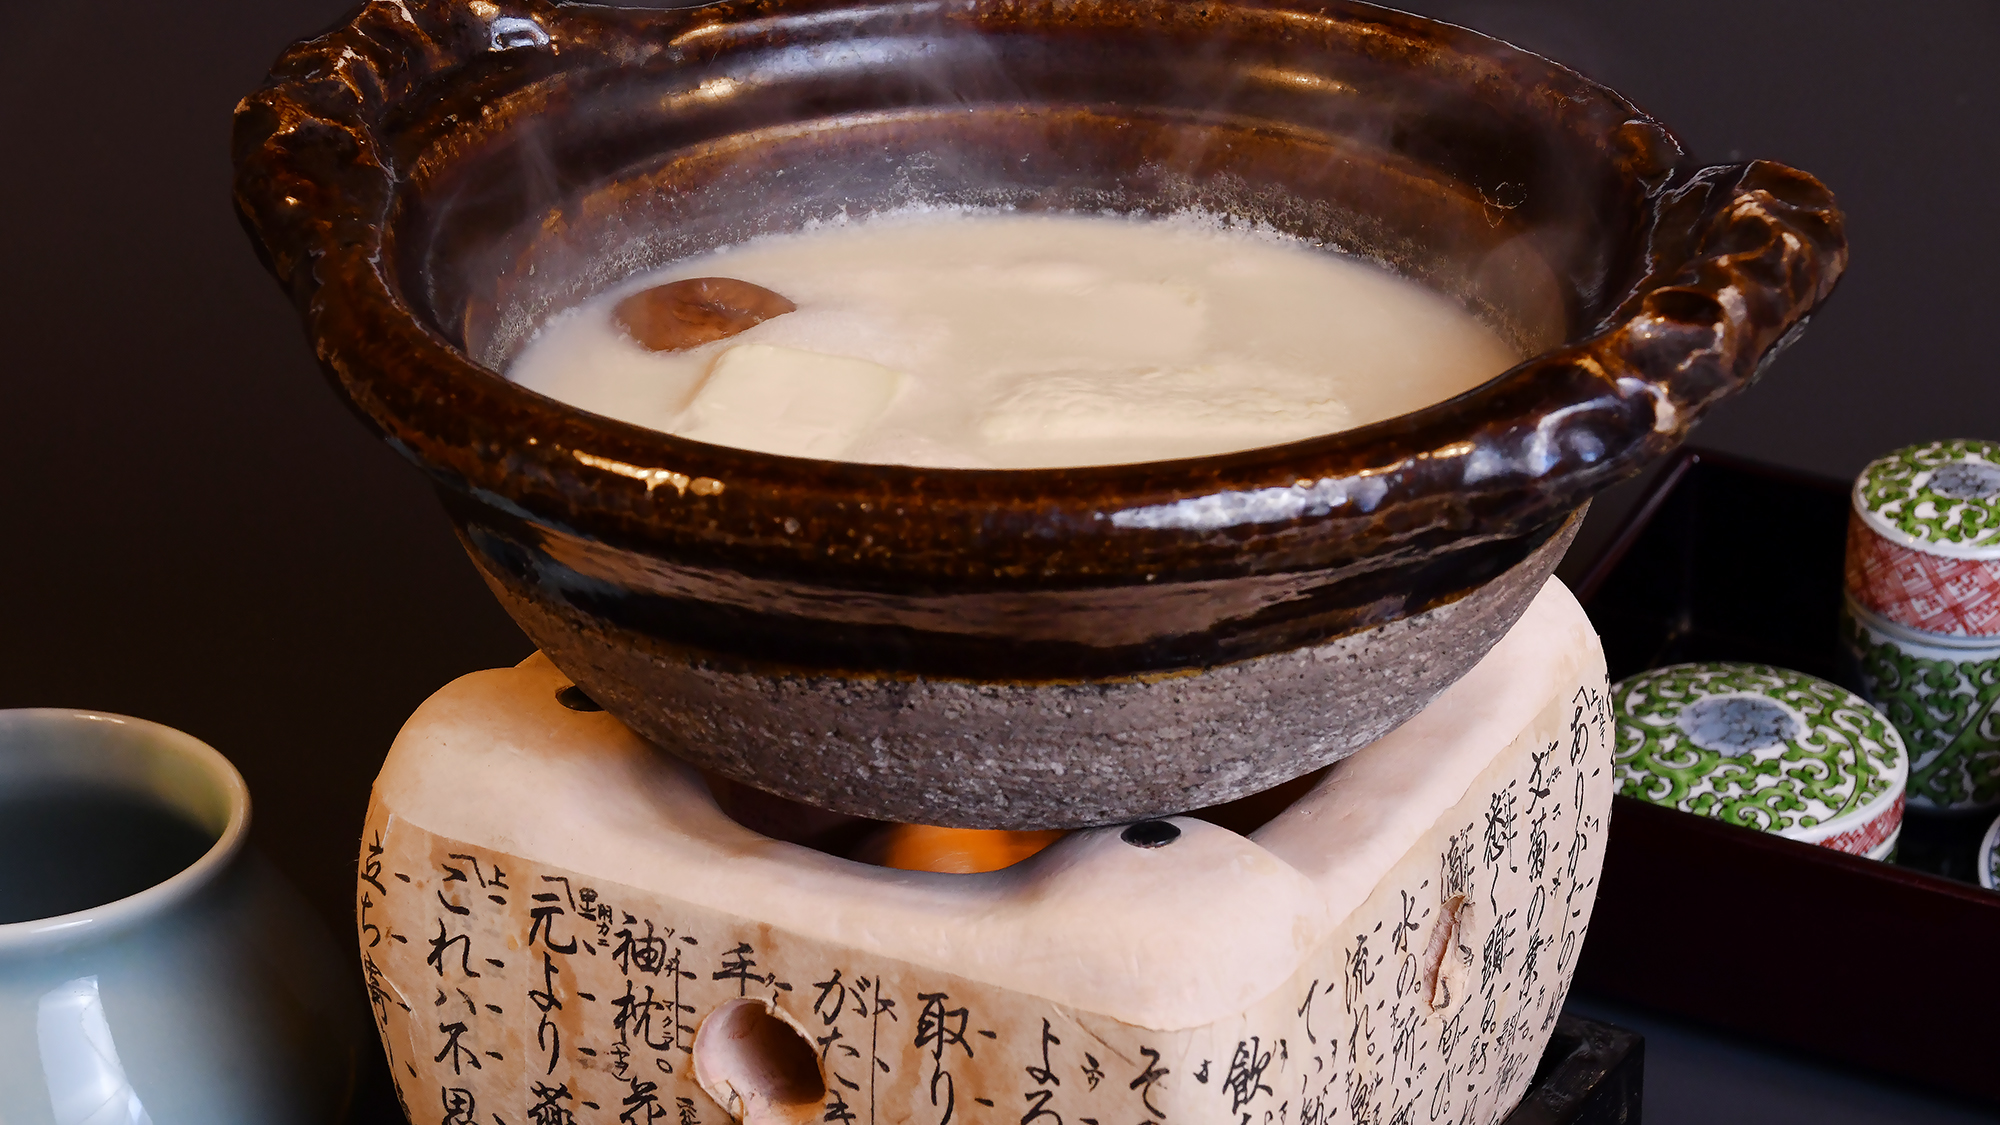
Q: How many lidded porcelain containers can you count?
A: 2